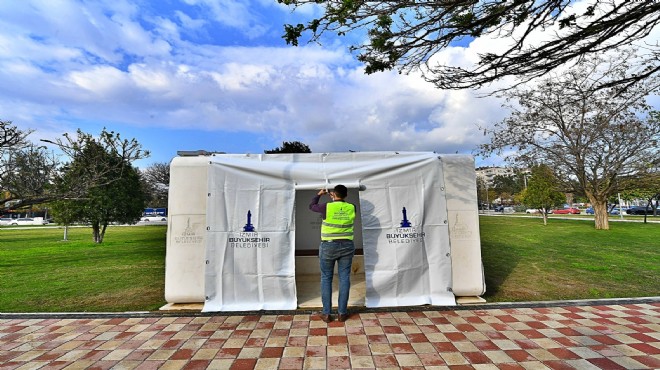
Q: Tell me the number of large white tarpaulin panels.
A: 2